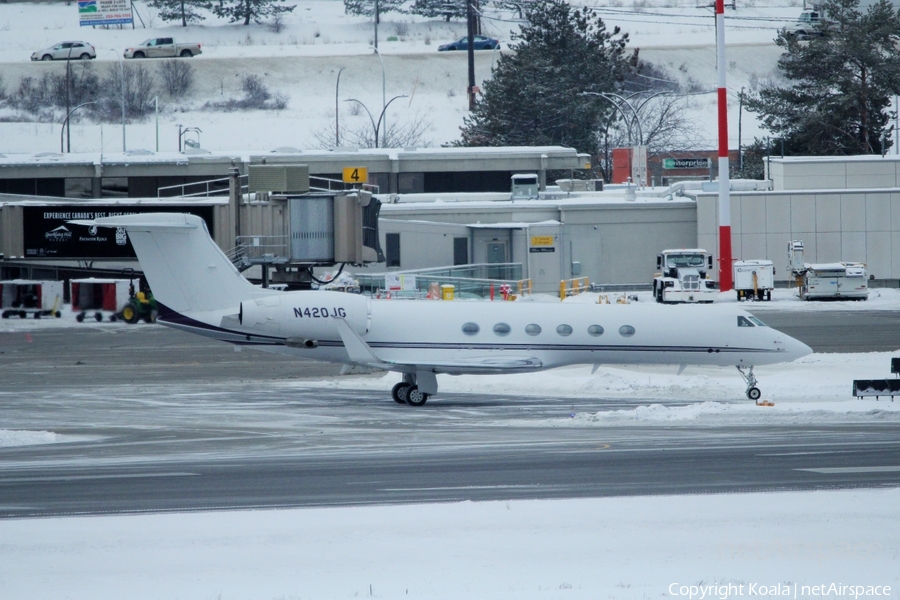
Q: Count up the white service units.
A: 3